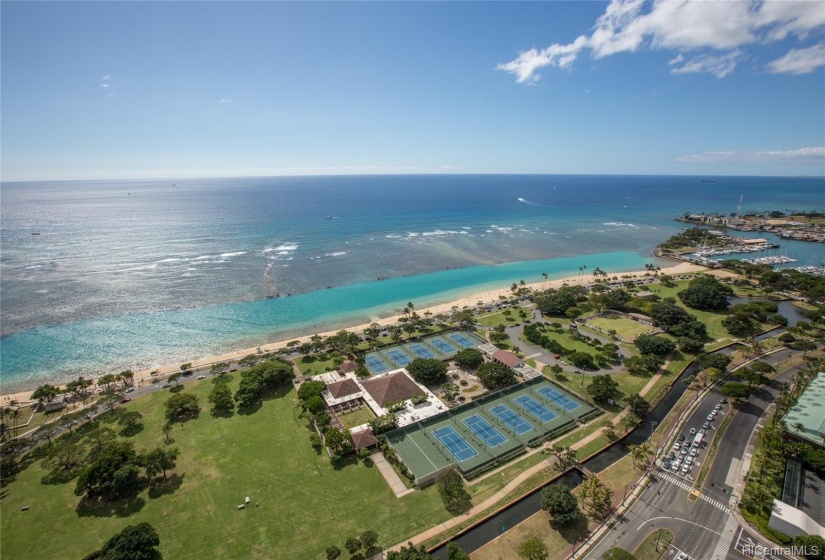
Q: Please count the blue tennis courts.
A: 10